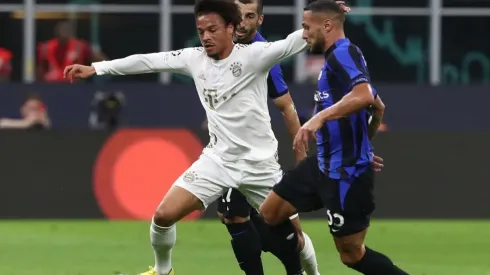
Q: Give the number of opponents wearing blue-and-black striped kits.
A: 2